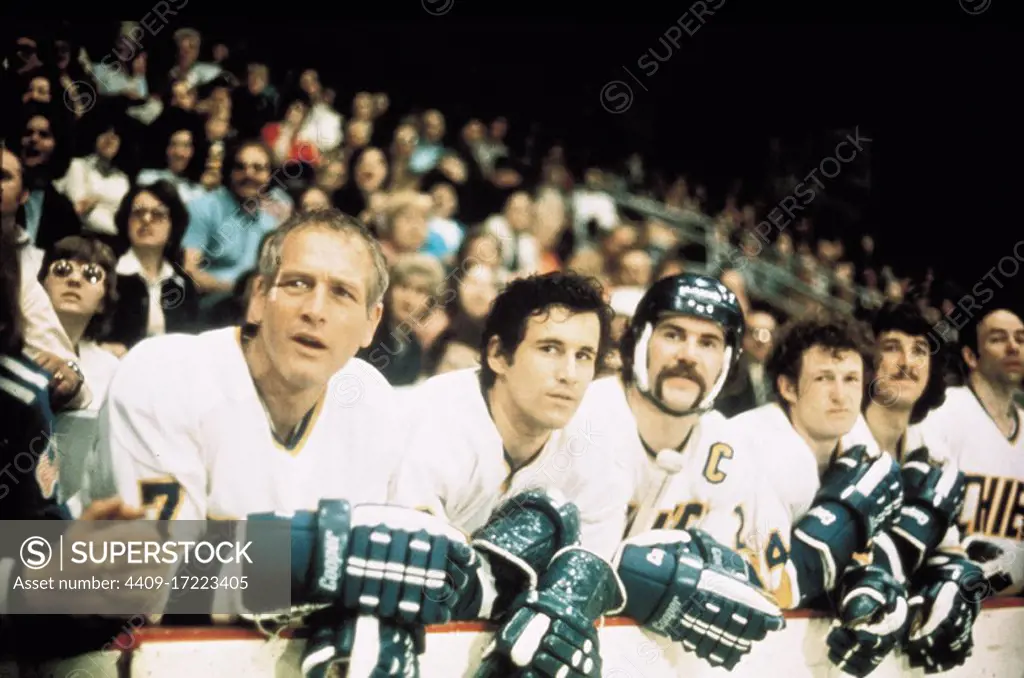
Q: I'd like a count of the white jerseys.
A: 6